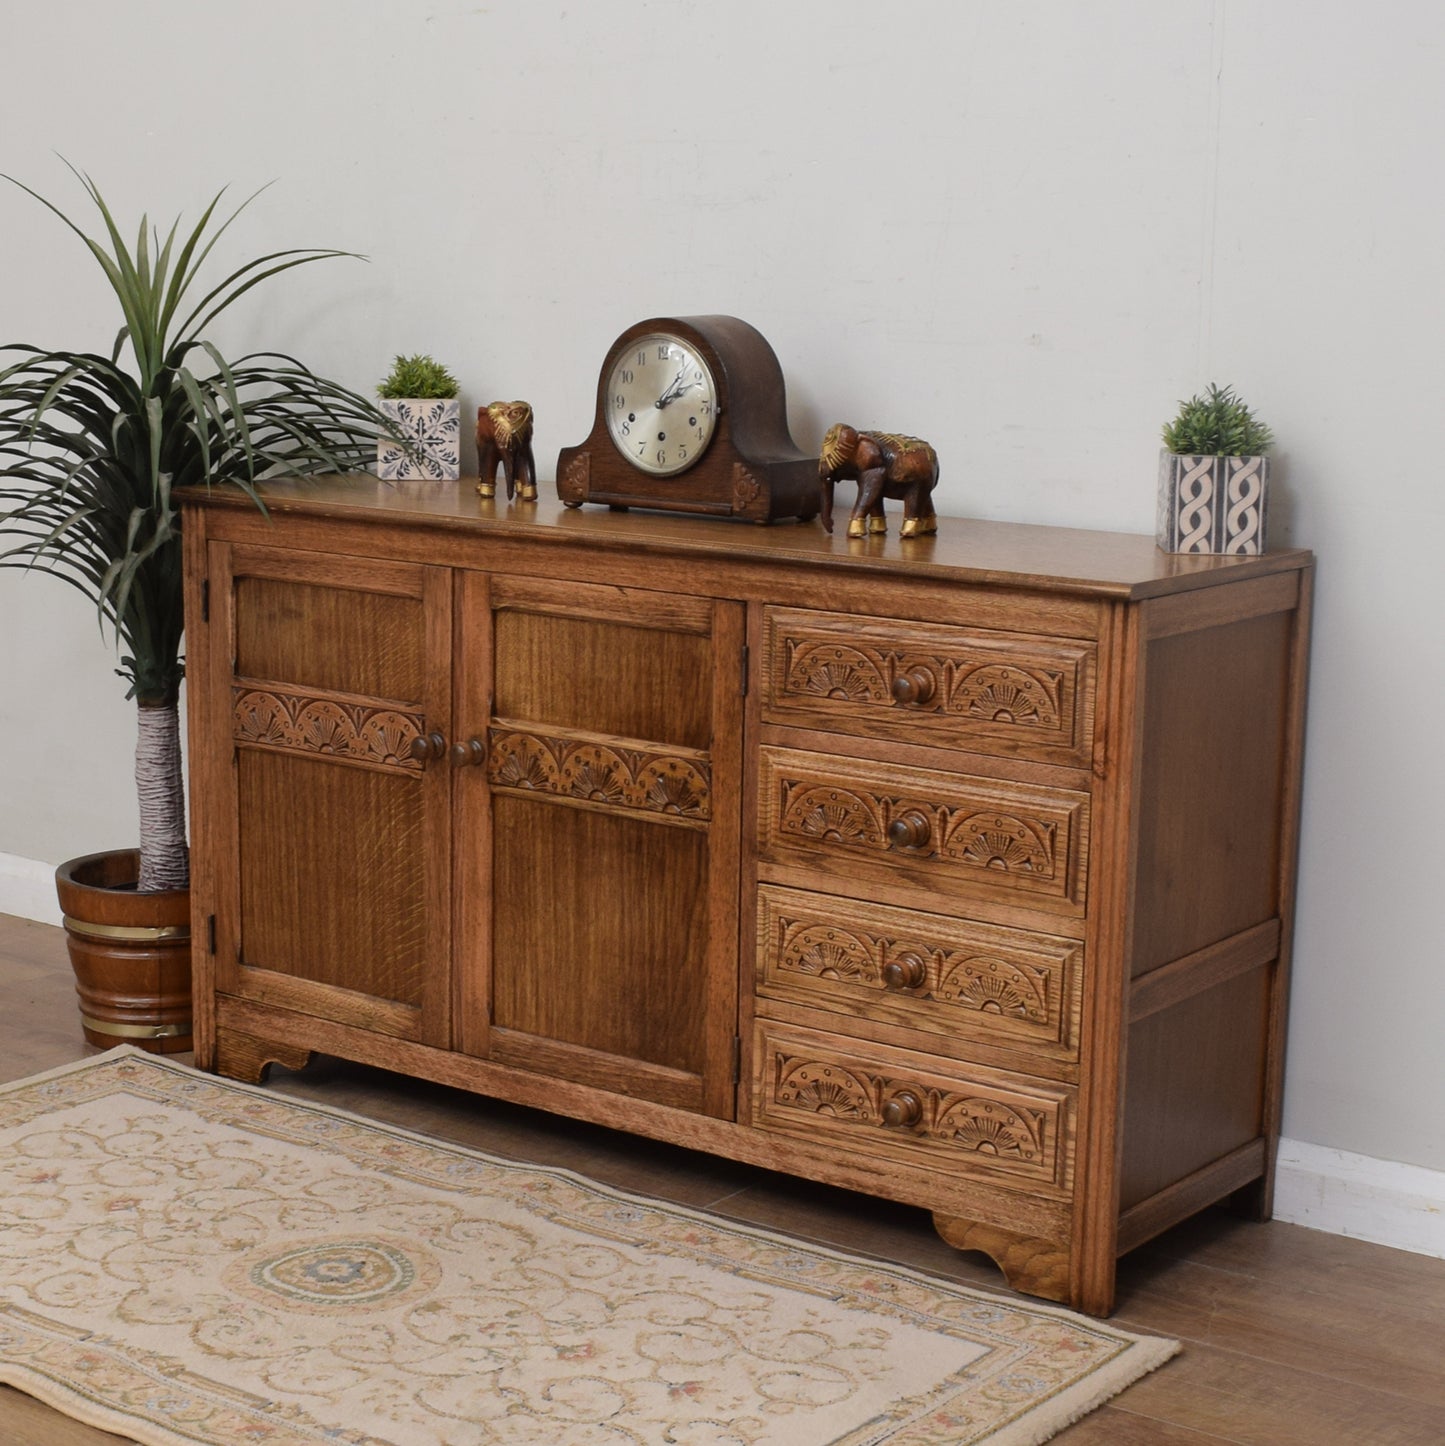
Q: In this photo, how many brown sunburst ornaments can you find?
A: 14